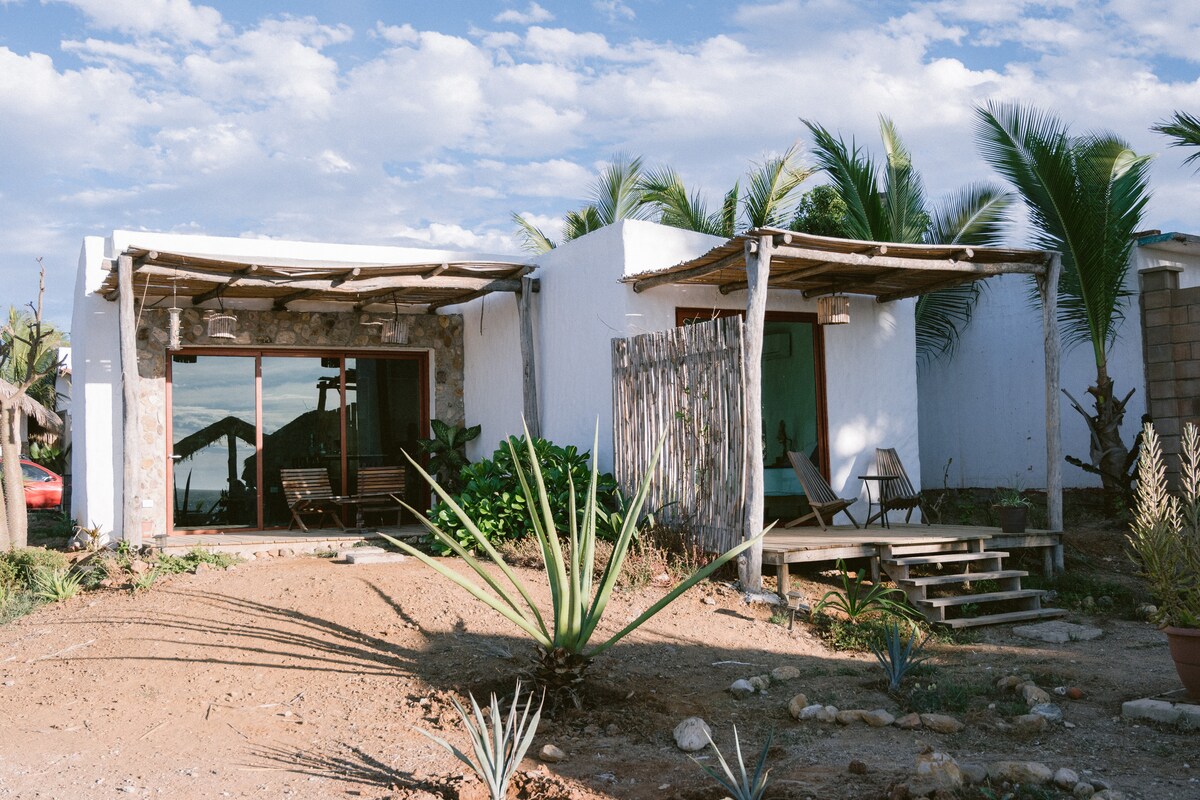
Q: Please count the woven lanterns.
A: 3